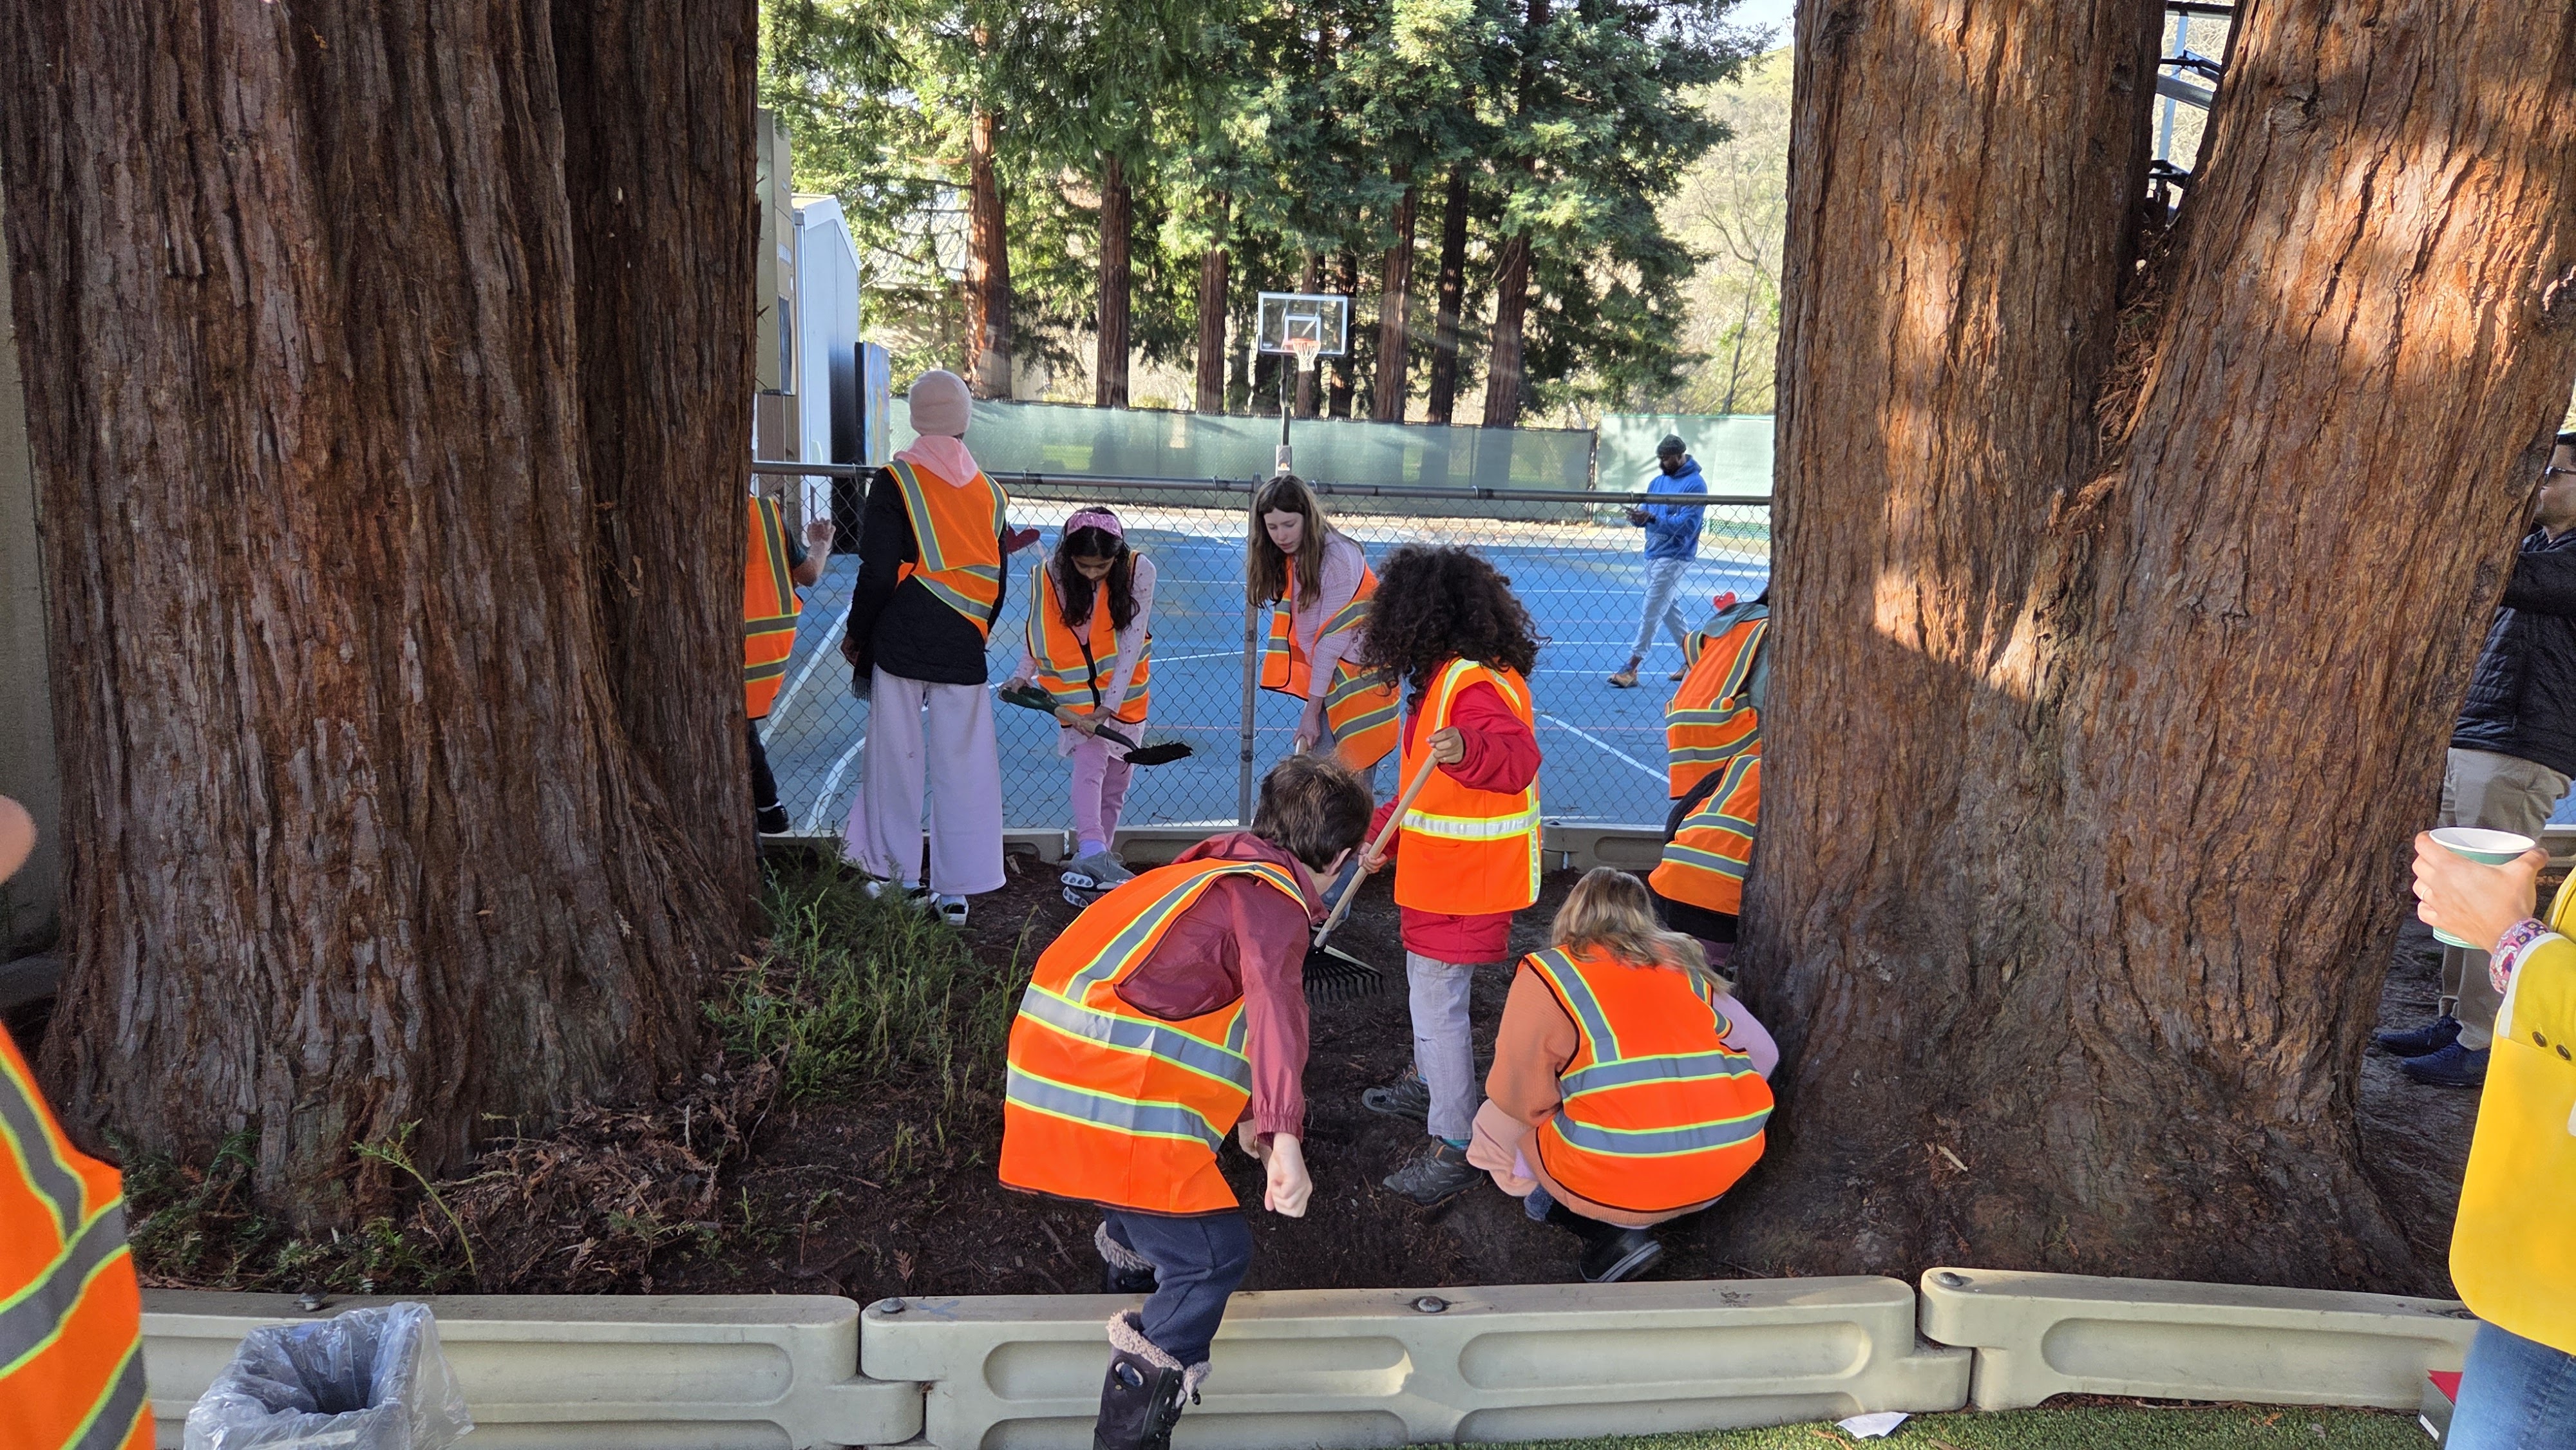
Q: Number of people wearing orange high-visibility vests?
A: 10